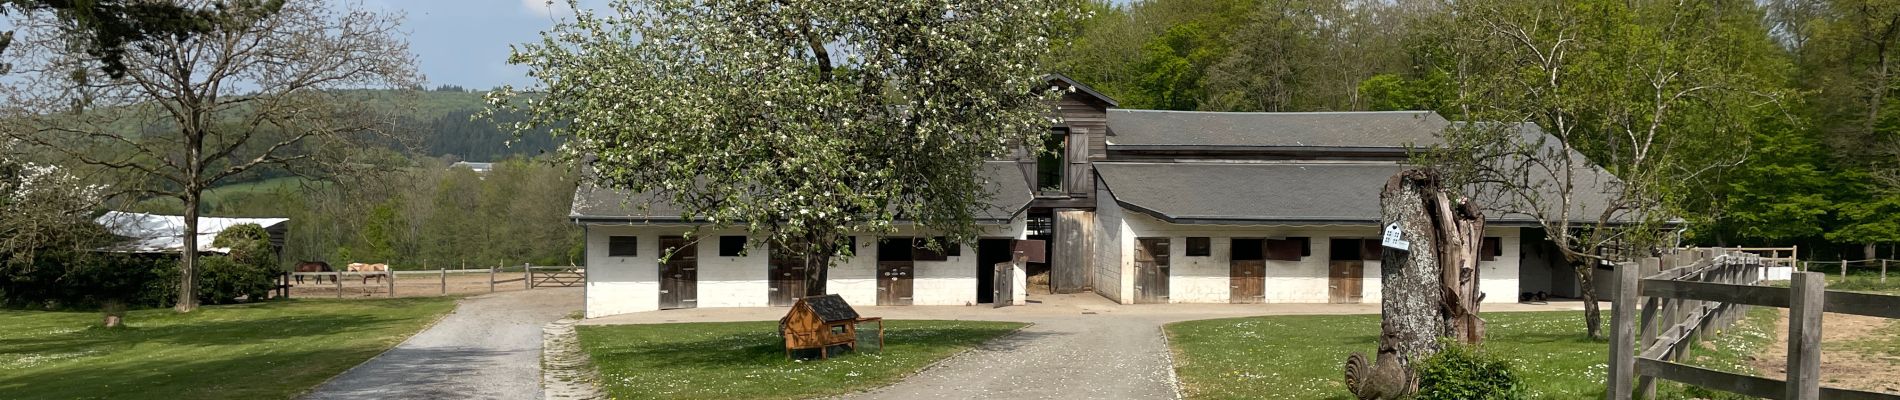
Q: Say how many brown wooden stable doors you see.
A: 7